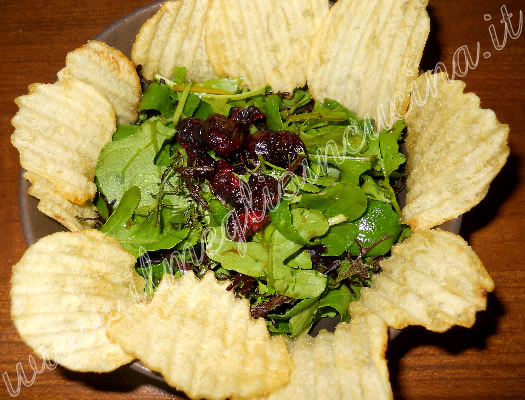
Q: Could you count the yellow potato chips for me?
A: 11